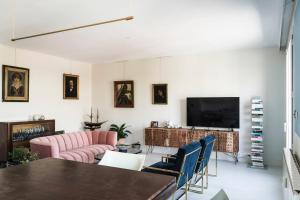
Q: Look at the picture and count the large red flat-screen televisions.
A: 0